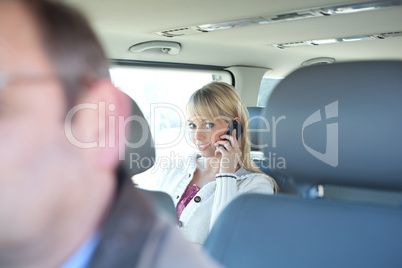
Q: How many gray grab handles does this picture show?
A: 2